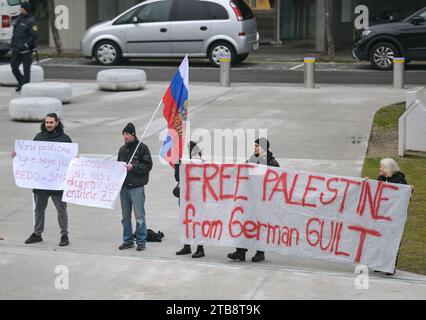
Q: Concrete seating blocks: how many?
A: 4